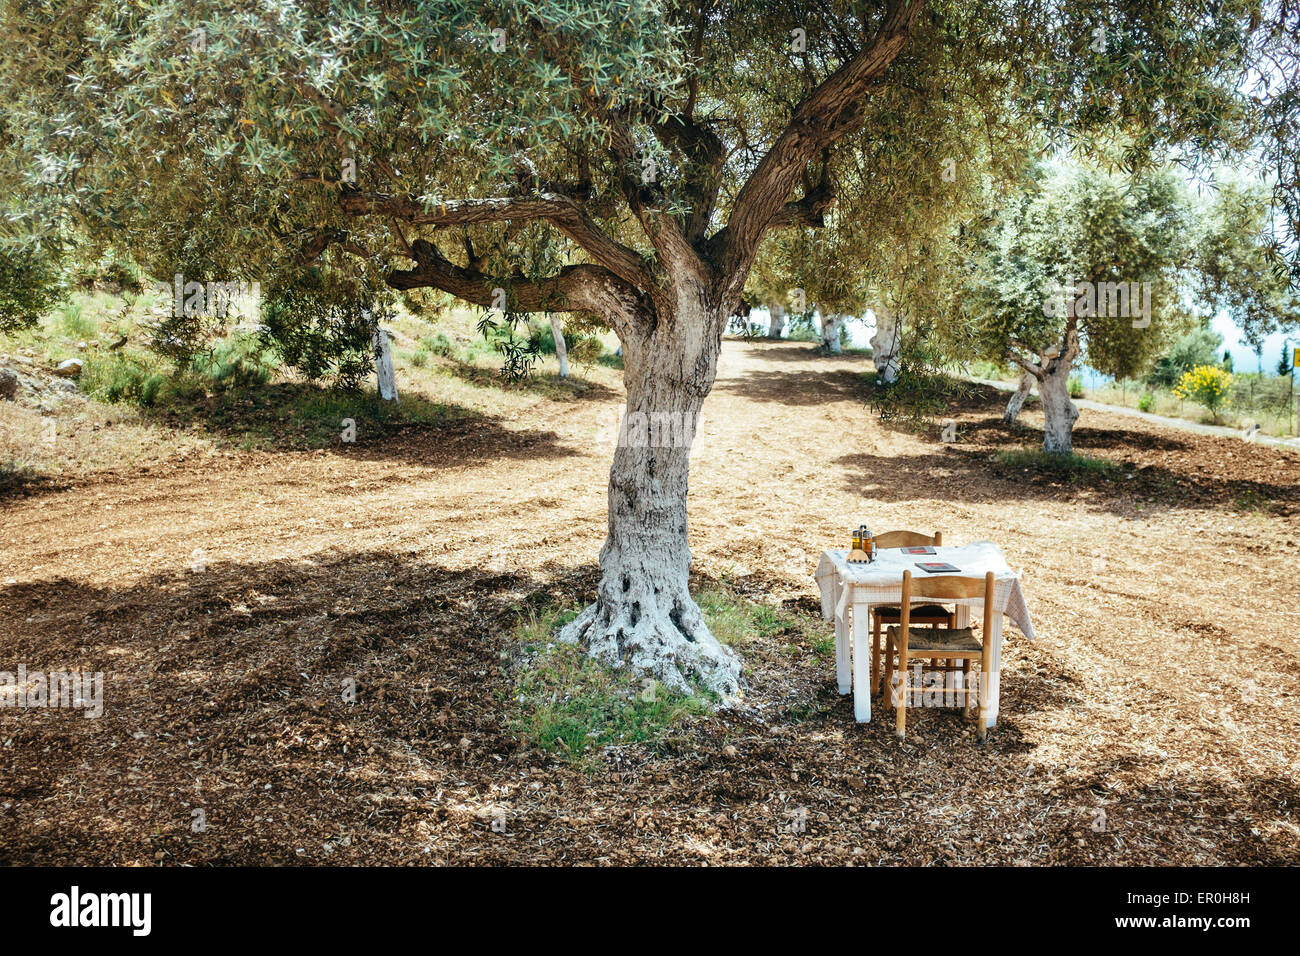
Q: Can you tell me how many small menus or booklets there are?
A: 2